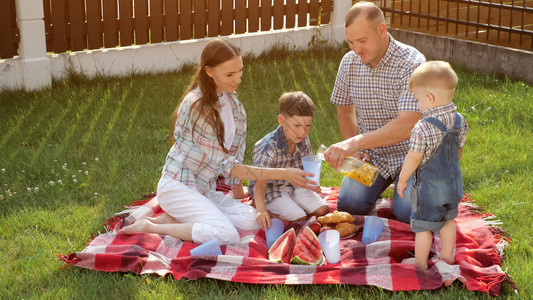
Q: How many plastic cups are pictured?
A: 5